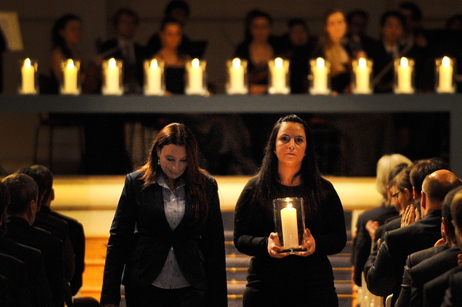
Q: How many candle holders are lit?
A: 12